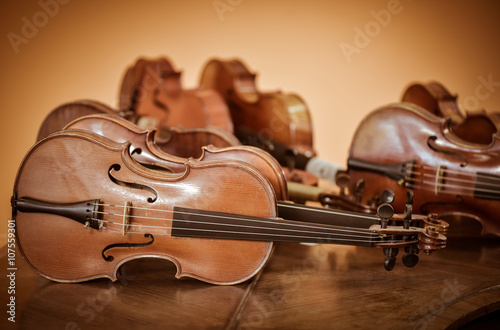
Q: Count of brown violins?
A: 7